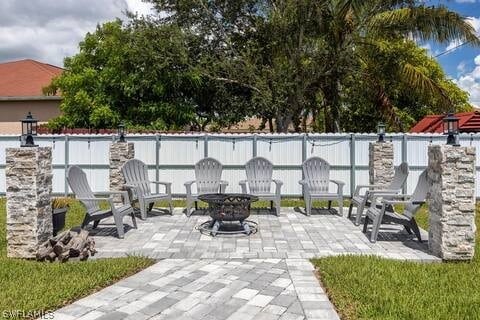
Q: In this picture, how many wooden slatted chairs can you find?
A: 7